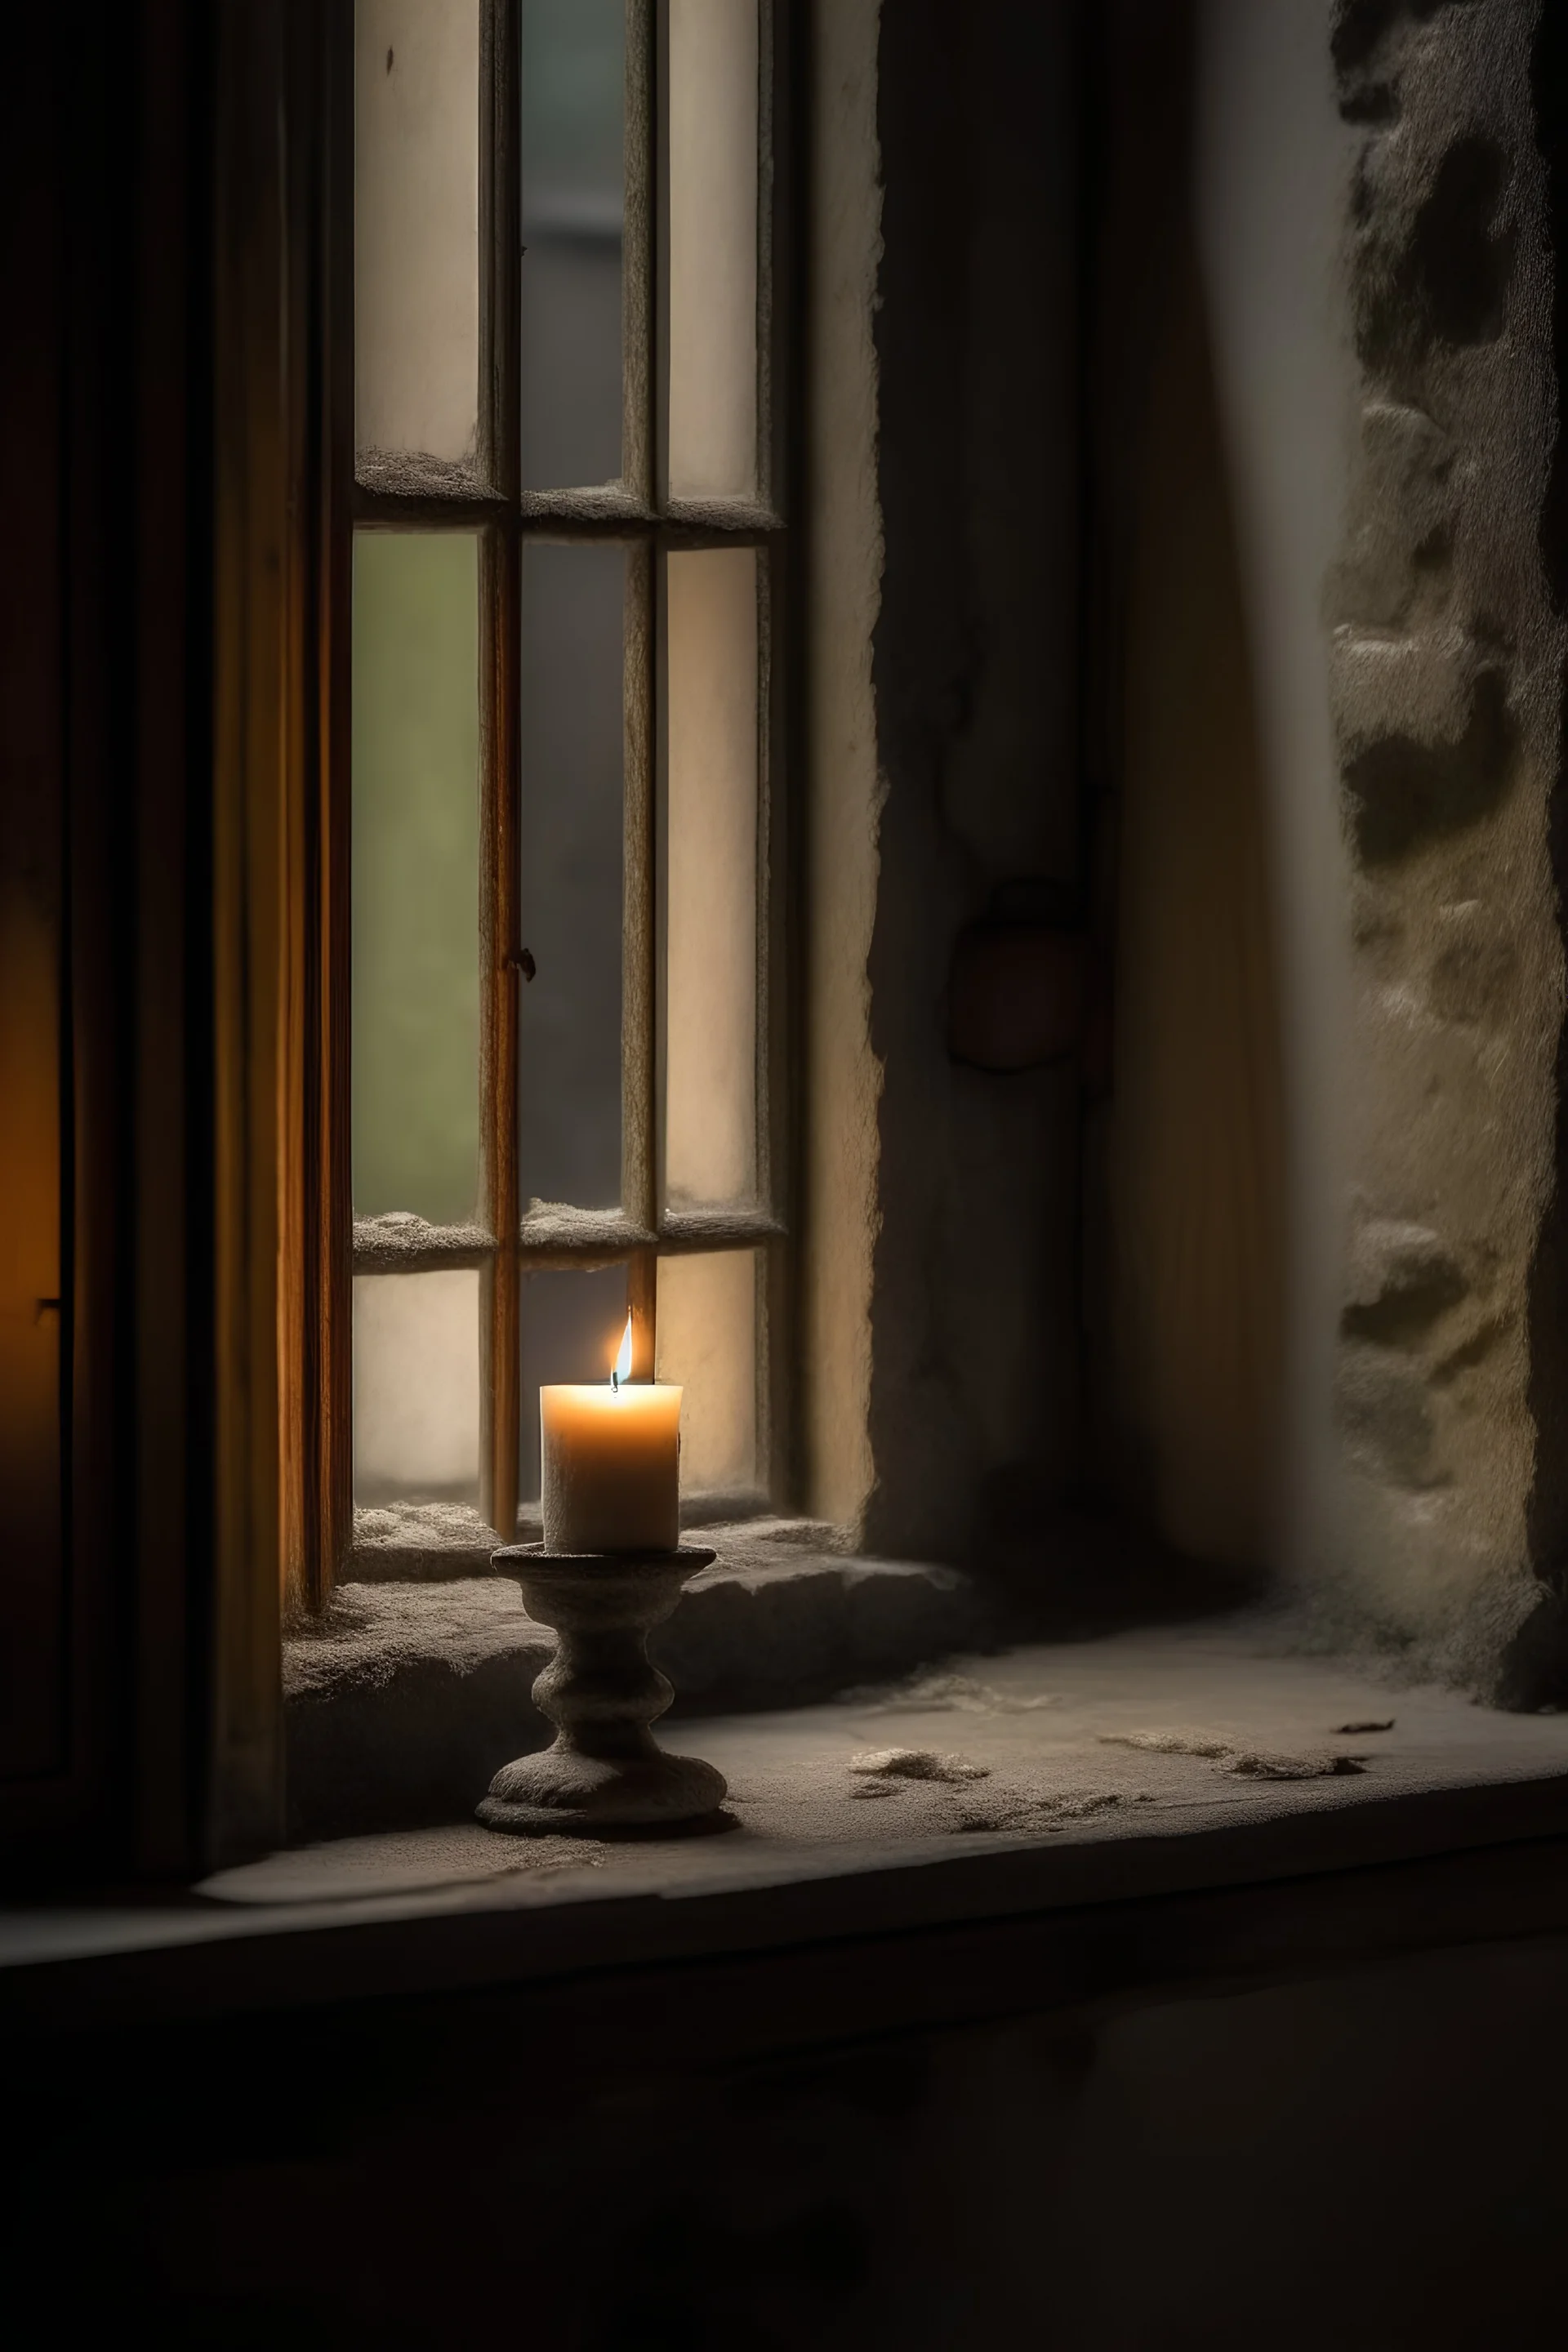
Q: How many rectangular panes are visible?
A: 9